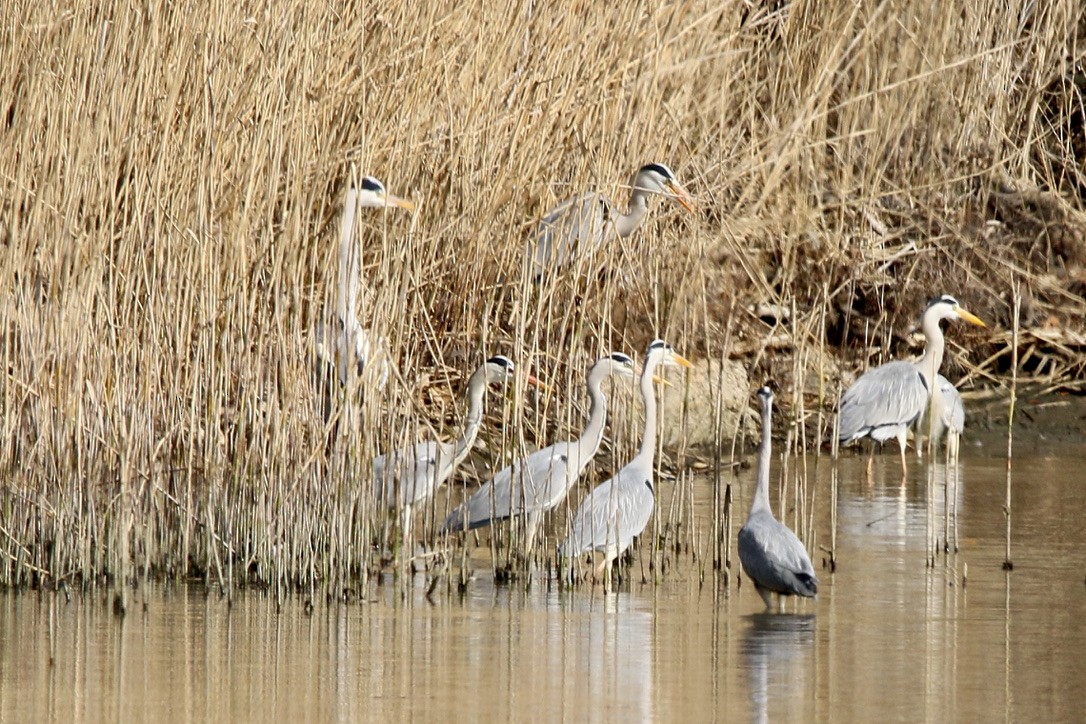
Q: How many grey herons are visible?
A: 8